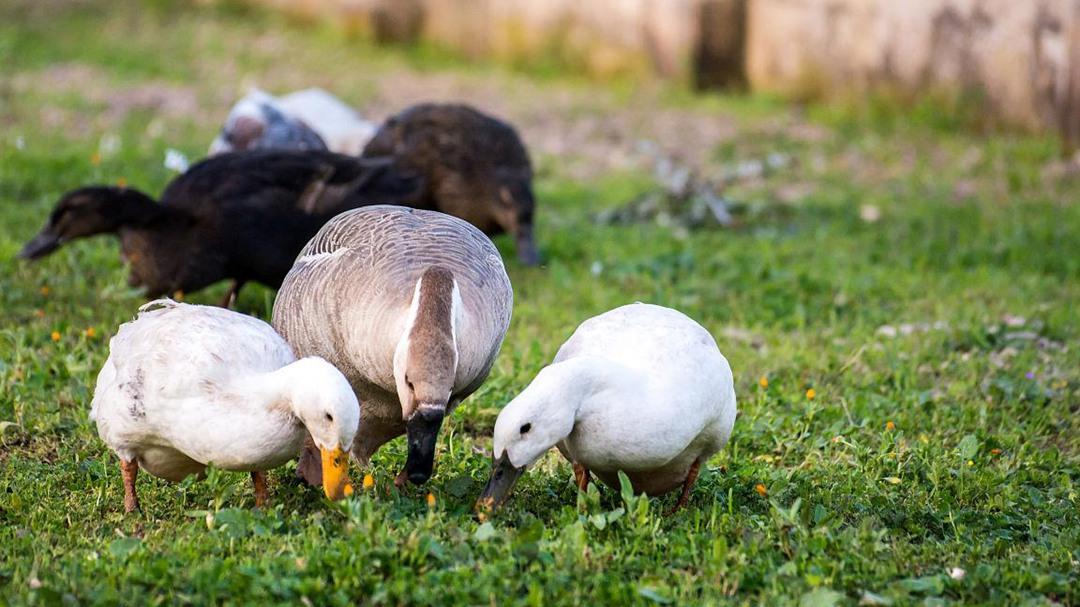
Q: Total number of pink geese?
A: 0